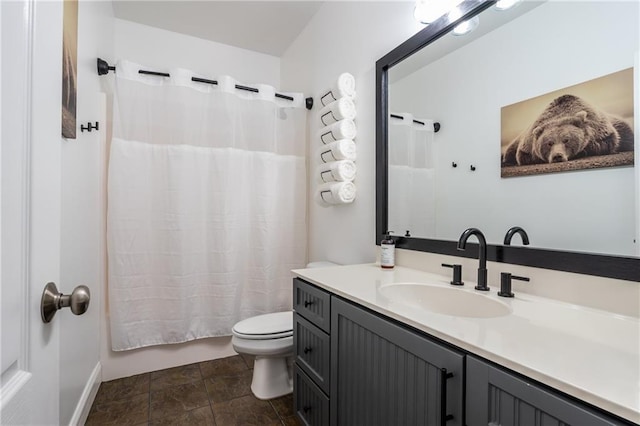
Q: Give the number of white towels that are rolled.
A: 6